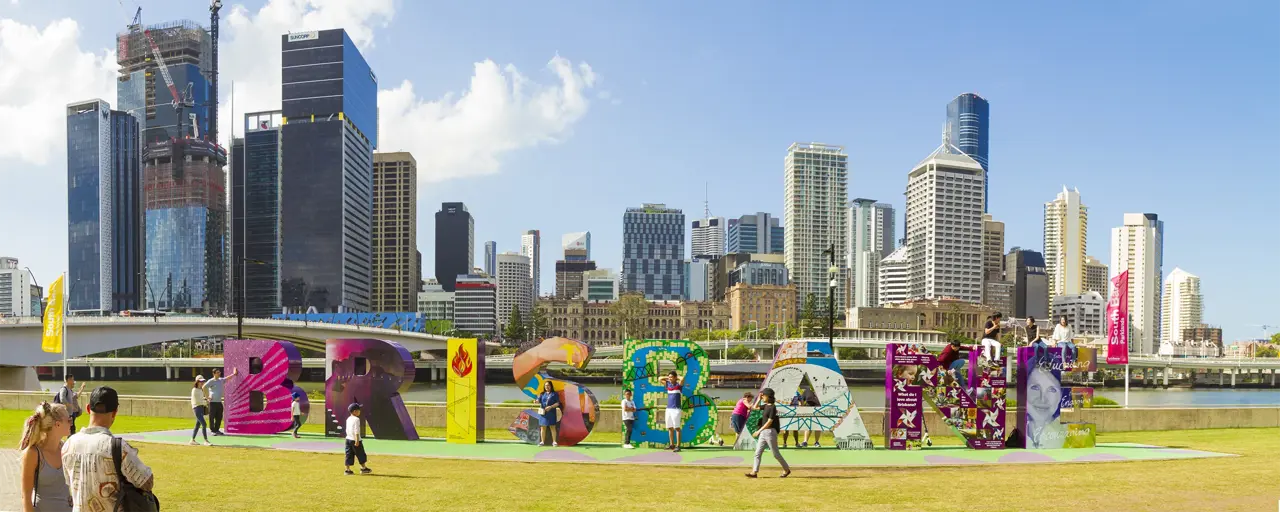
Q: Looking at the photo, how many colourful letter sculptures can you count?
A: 8